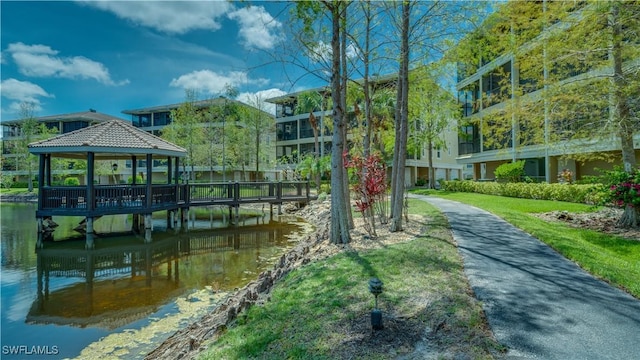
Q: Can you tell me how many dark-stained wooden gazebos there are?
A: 1